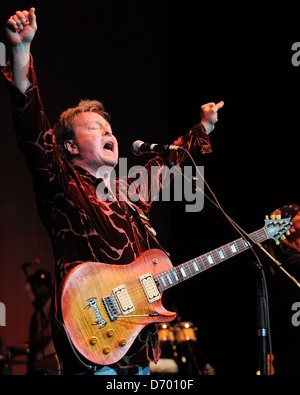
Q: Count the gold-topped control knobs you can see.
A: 4